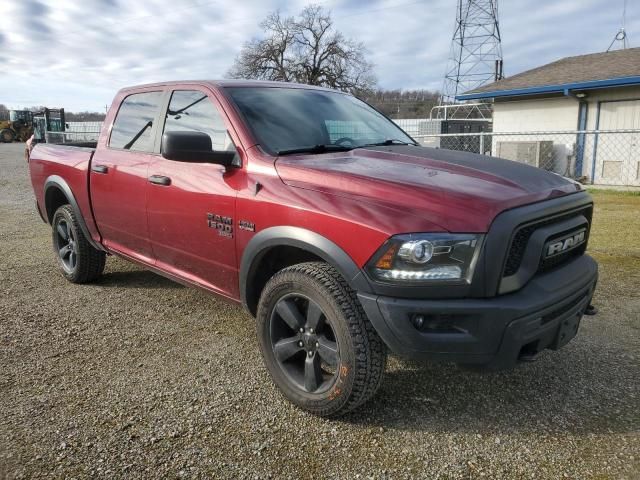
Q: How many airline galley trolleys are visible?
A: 0